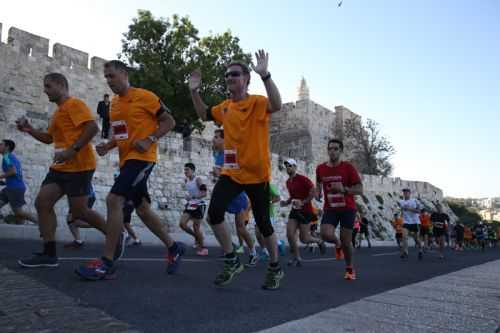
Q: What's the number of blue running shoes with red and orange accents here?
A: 2